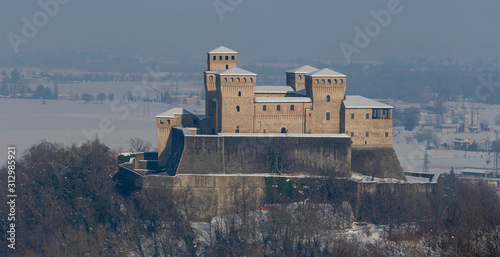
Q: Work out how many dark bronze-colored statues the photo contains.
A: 0